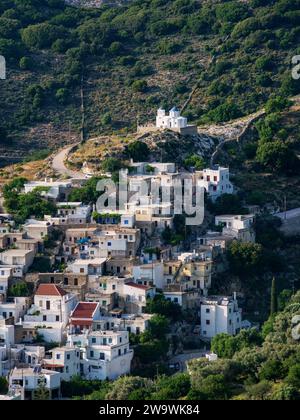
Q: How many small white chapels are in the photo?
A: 1